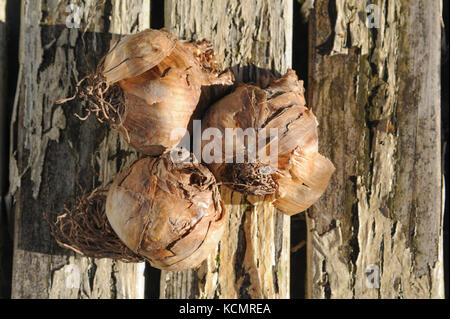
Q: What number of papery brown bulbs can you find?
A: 3